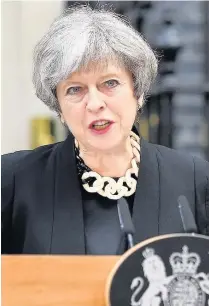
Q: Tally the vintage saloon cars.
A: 0